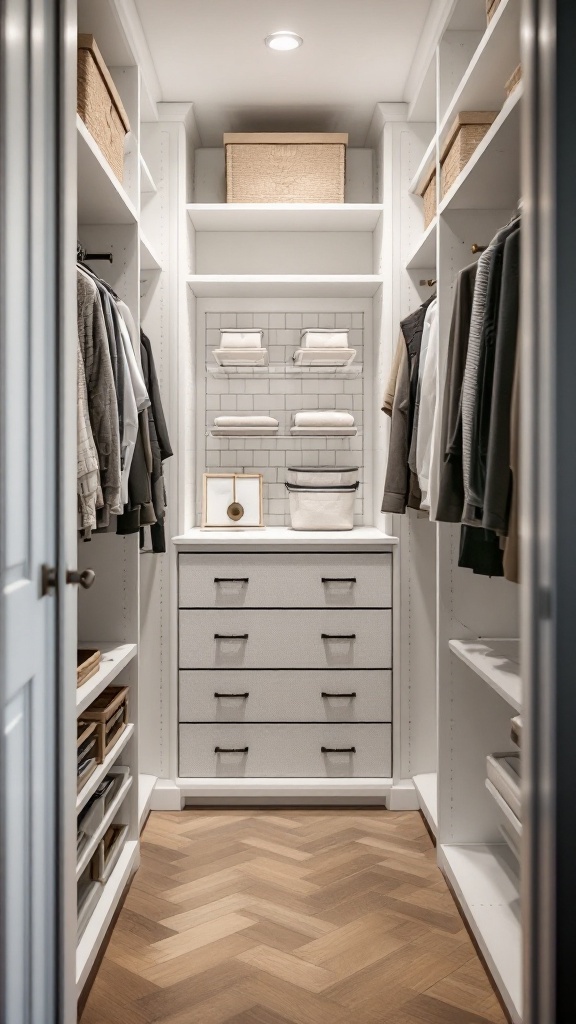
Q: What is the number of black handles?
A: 8